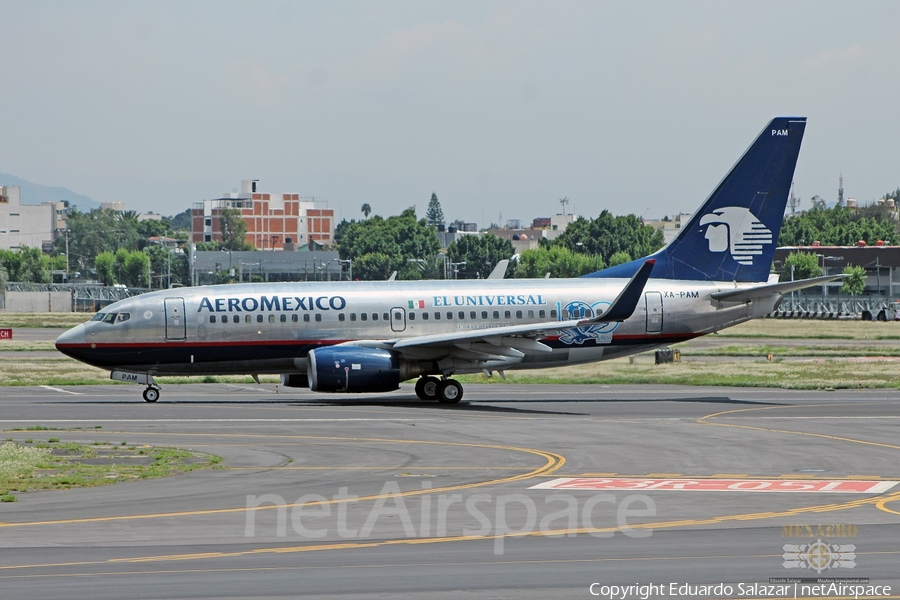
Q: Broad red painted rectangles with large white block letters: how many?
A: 1